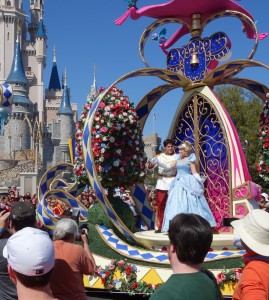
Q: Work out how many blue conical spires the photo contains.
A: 4